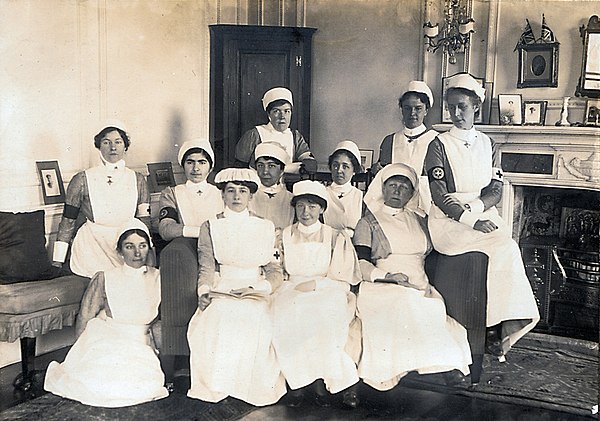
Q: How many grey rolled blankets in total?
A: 0